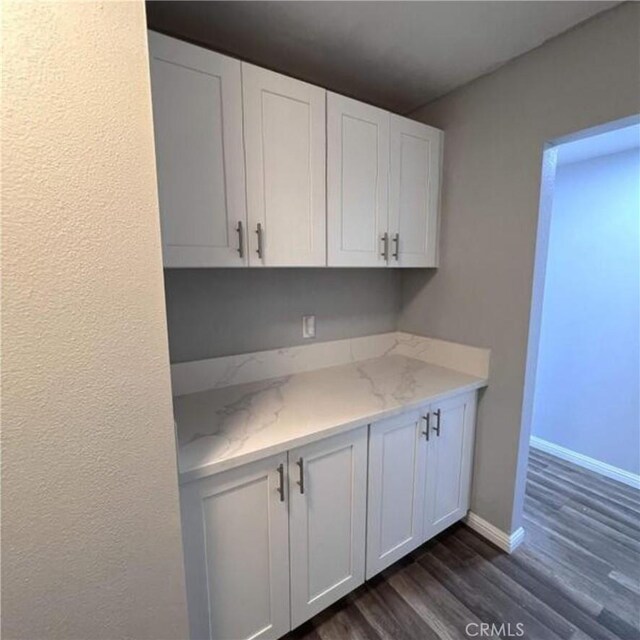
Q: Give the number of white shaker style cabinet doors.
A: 8